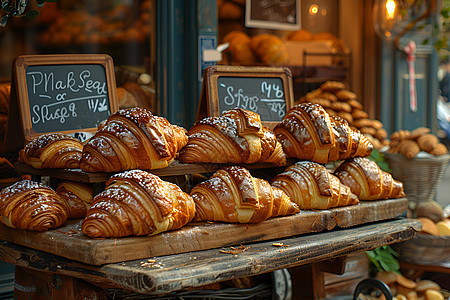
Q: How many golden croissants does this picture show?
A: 10